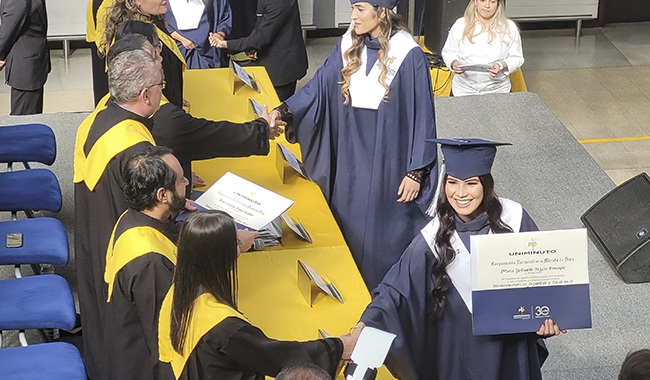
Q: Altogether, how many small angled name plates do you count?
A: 6